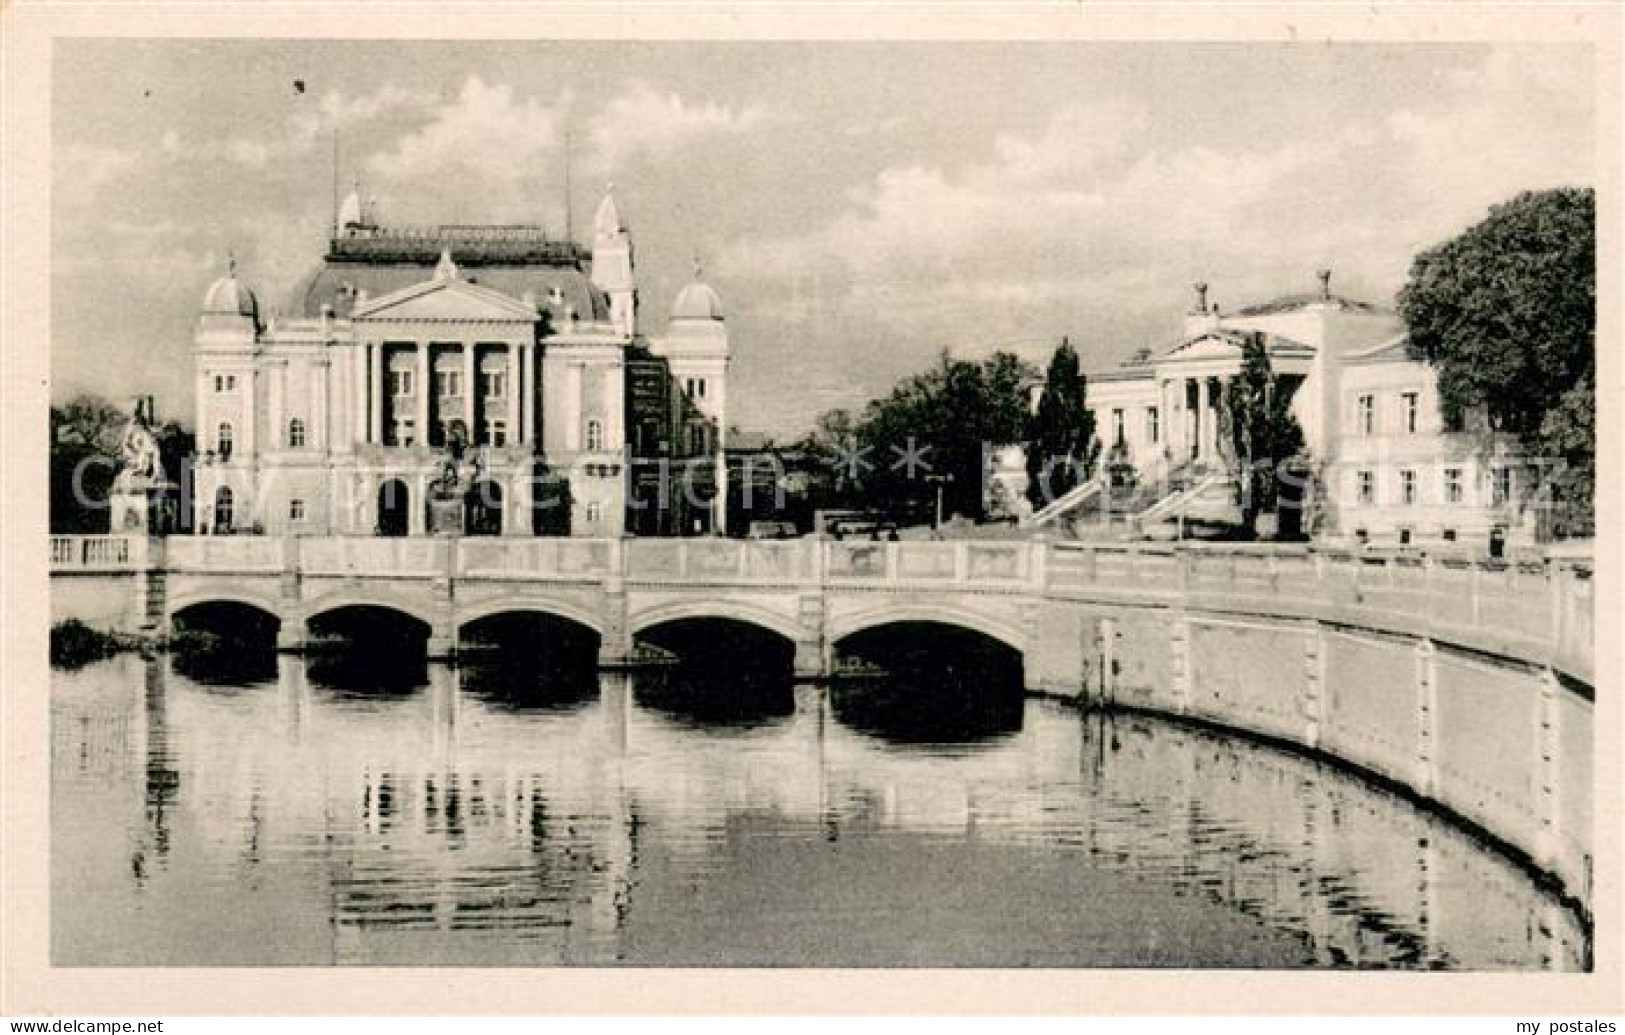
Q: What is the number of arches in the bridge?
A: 5